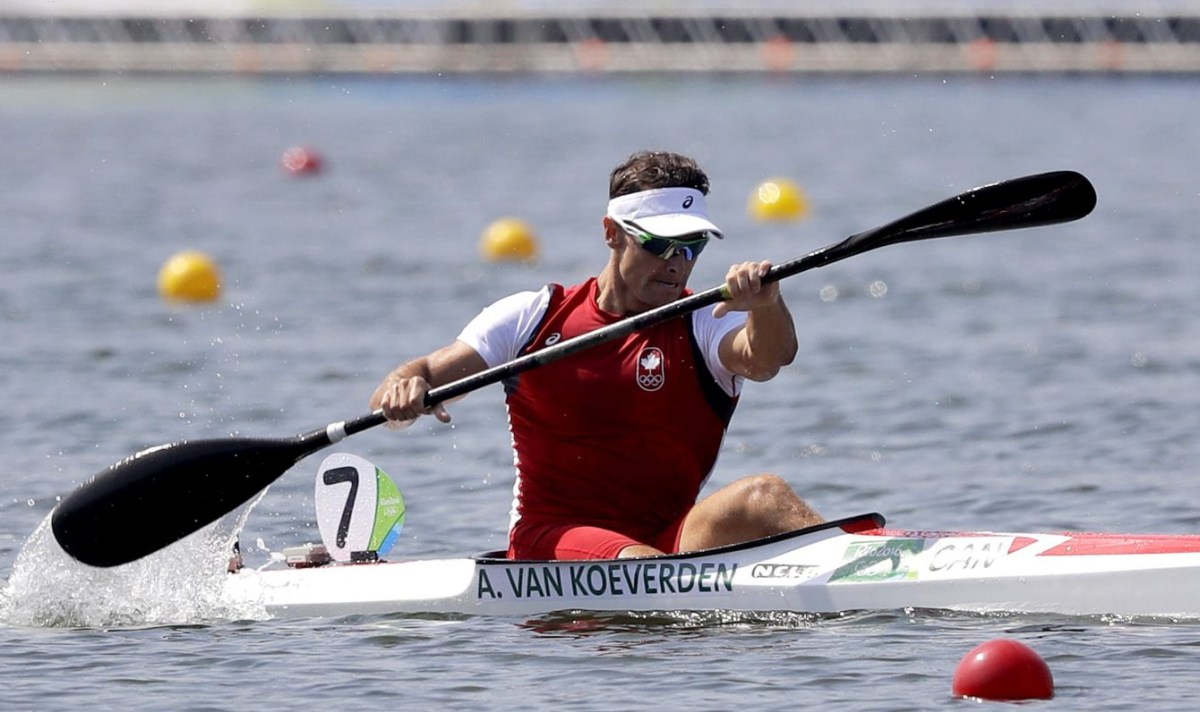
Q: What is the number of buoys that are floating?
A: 5